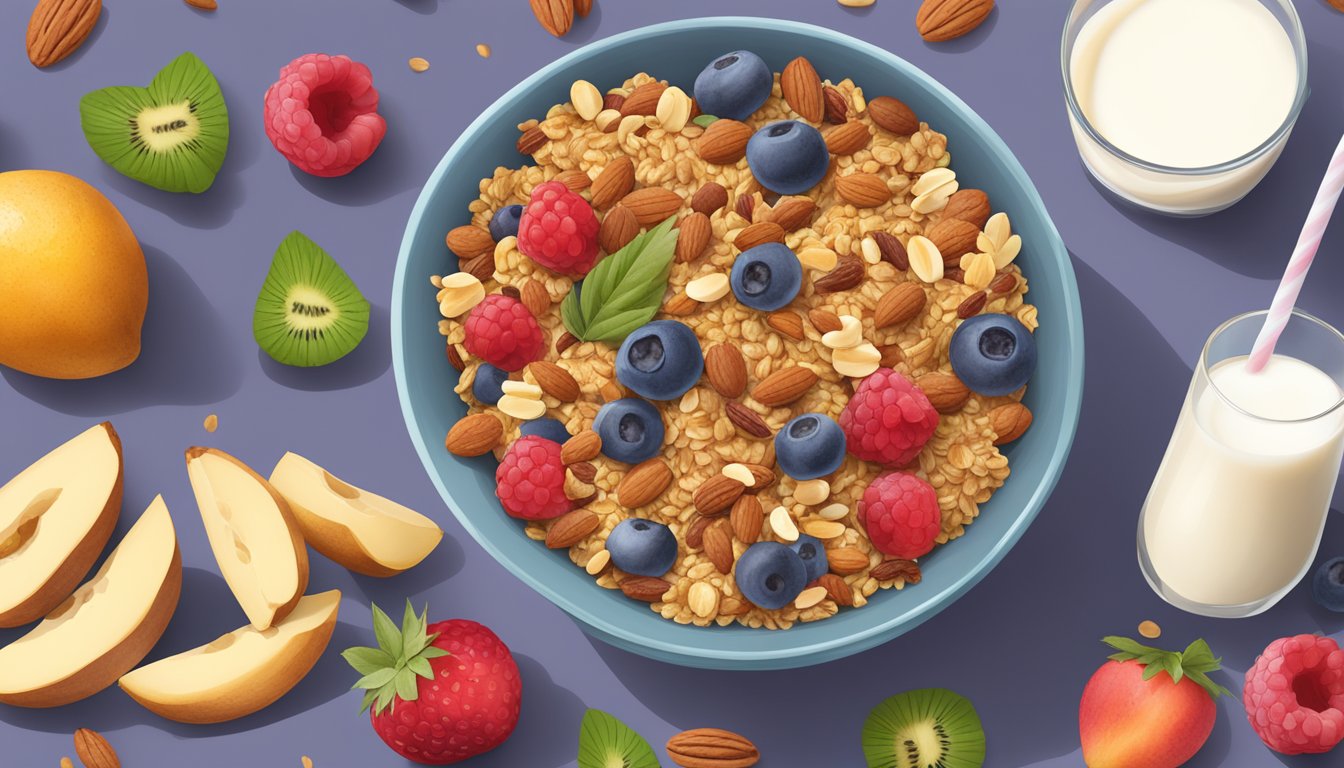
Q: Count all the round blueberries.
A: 14